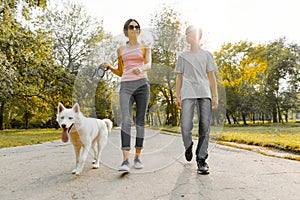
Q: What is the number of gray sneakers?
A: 2